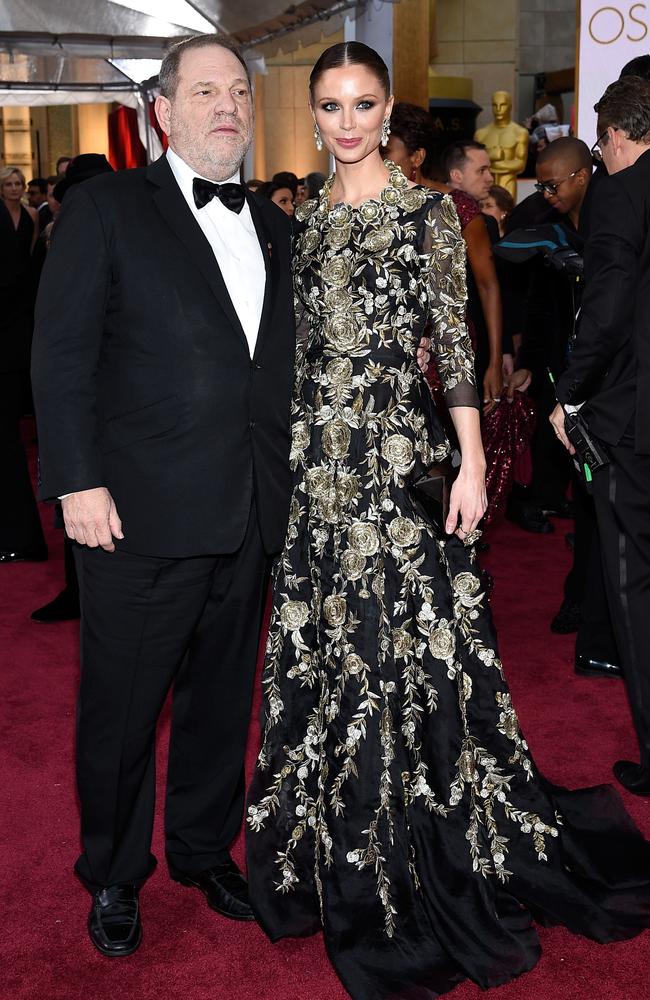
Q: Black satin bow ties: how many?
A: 1